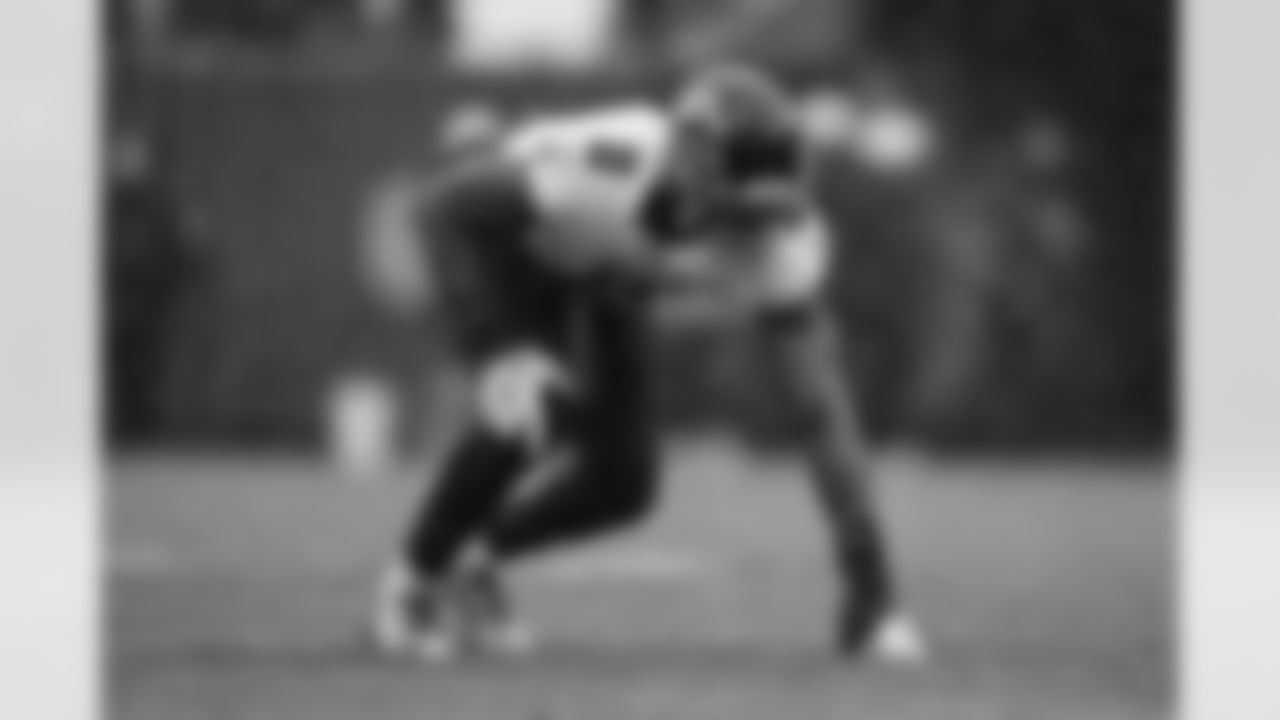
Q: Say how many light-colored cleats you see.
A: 2